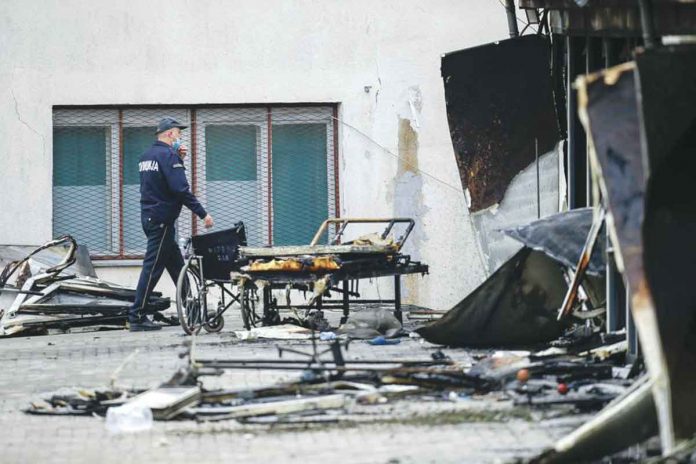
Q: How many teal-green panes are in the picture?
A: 4